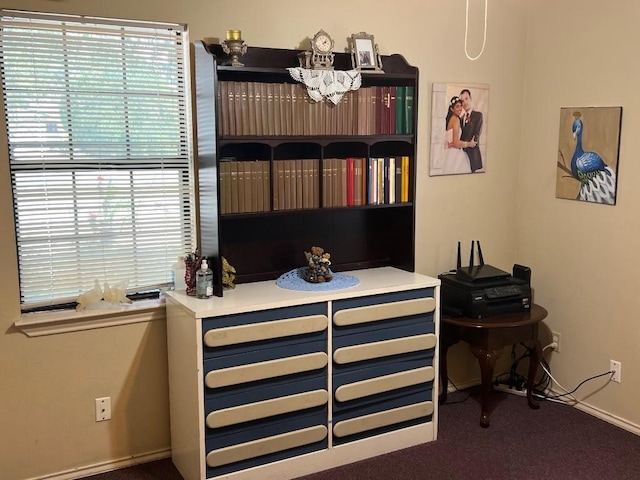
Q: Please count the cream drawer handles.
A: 8